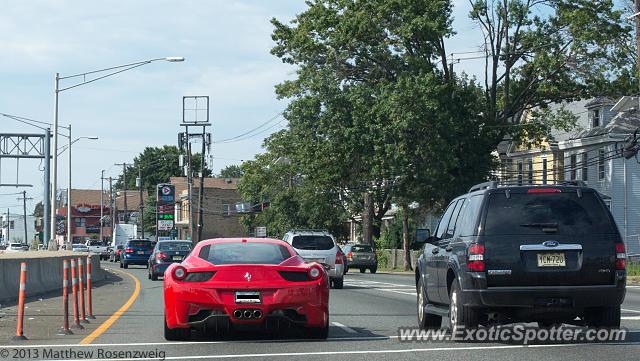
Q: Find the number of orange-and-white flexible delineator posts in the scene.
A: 5